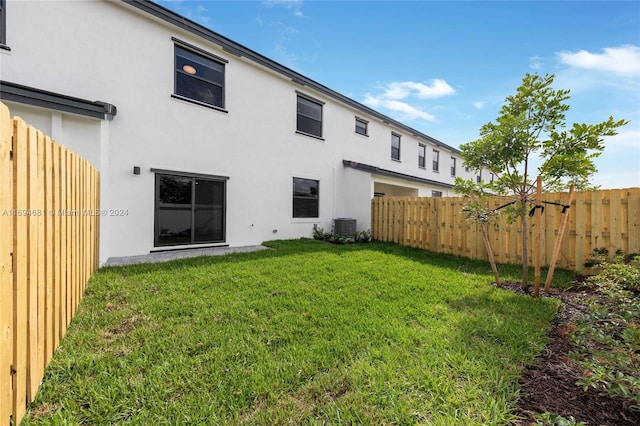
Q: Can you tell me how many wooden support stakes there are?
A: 3